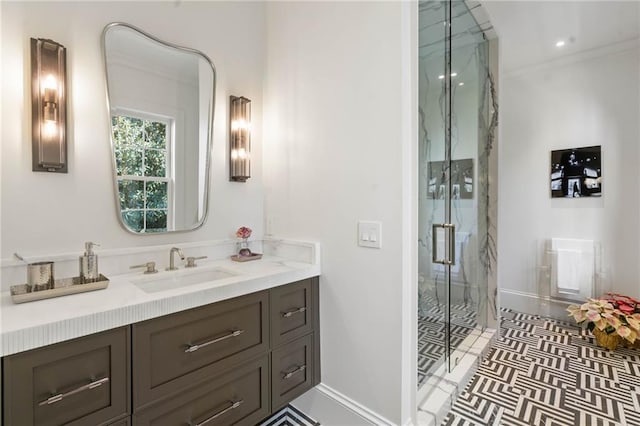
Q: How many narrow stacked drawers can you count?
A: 2